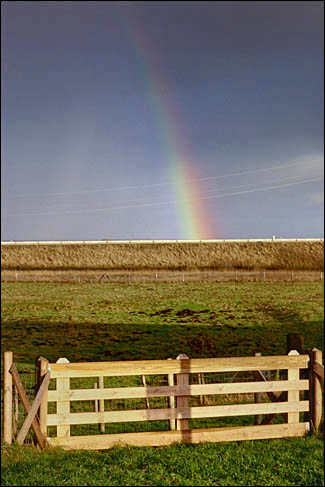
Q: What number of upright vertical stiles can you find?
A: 3